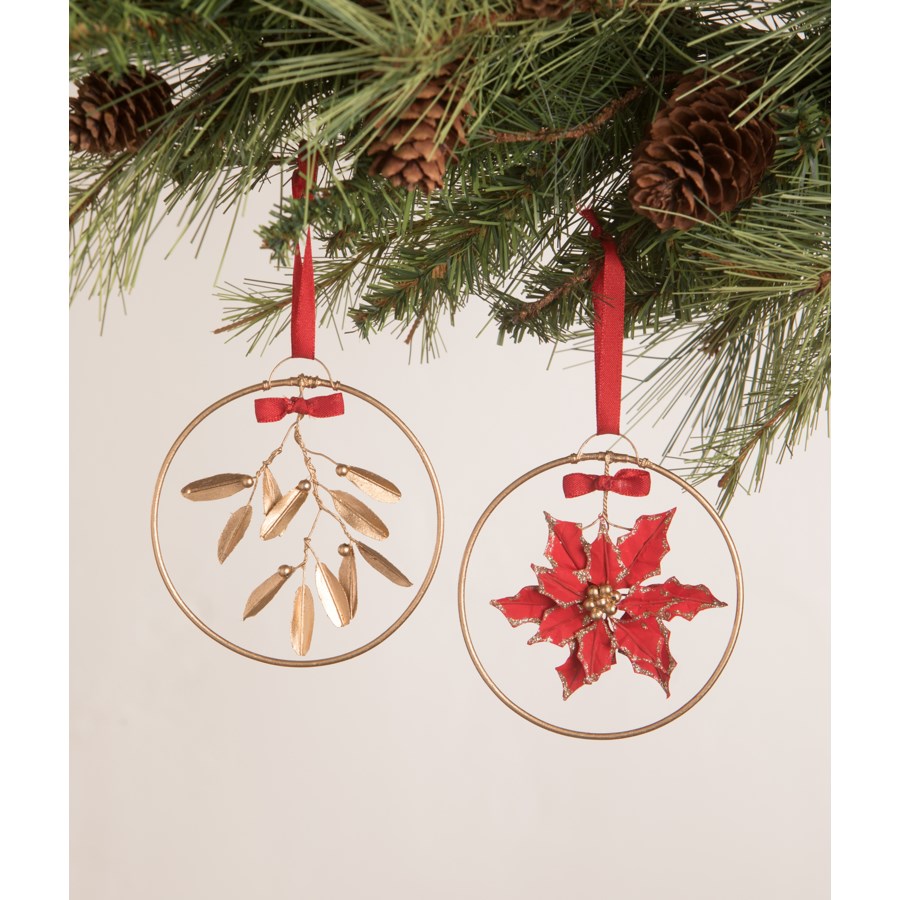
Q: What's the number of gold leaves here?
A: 11